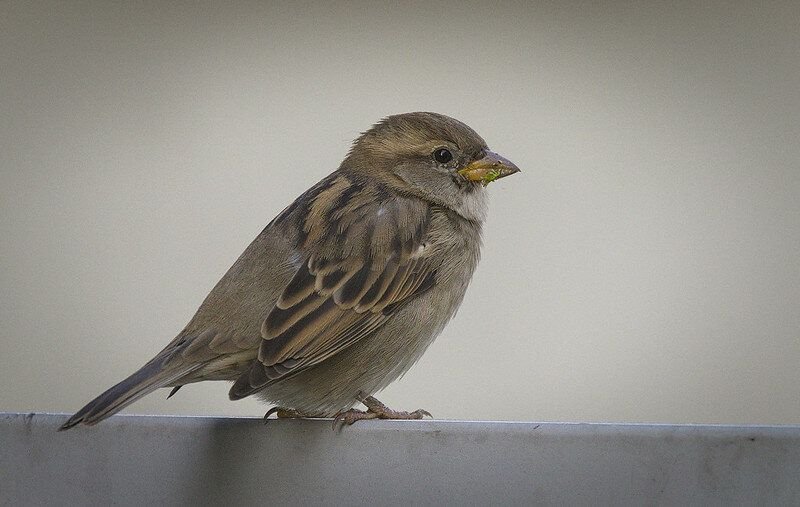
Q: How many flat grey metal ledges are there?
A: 1